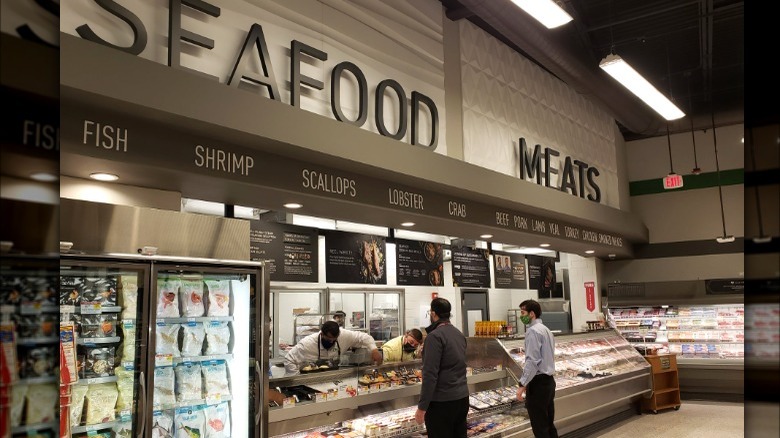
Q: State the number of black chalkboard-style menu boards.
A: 6